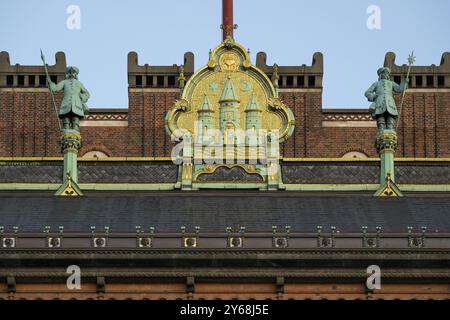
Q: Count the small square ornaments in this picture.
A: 10